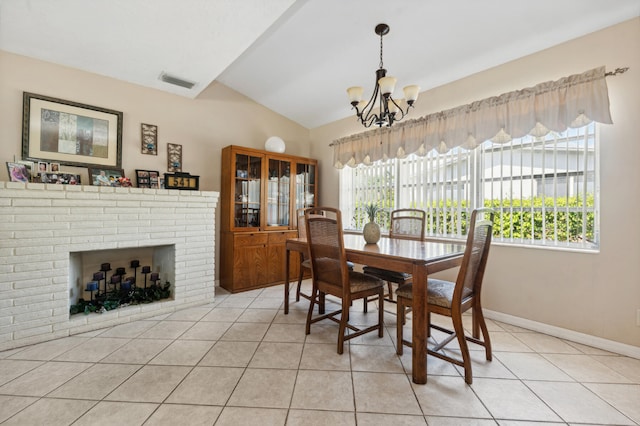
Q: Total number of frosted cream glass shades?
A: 5